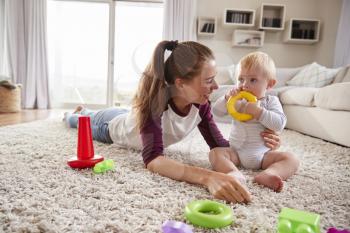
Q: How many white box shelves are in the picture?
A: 5